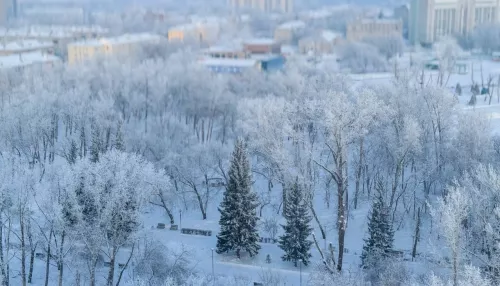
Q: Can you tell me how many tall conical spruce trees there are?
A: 3